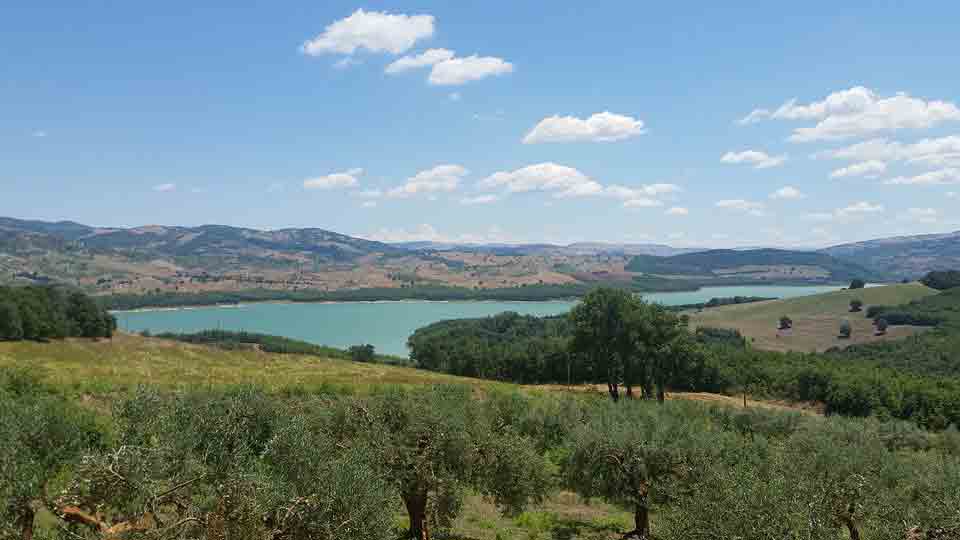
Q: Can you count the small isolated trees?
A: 5